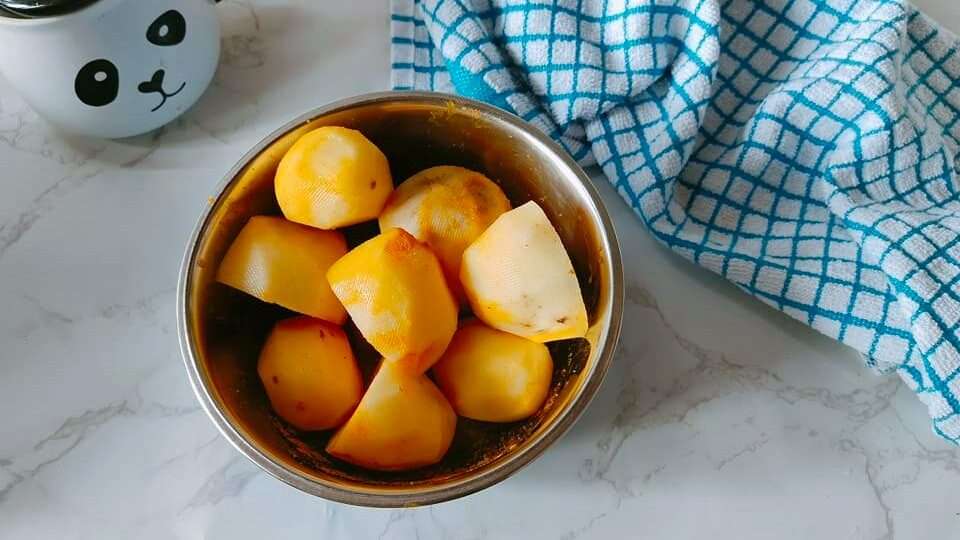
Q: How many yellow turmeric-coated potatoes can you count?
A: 8